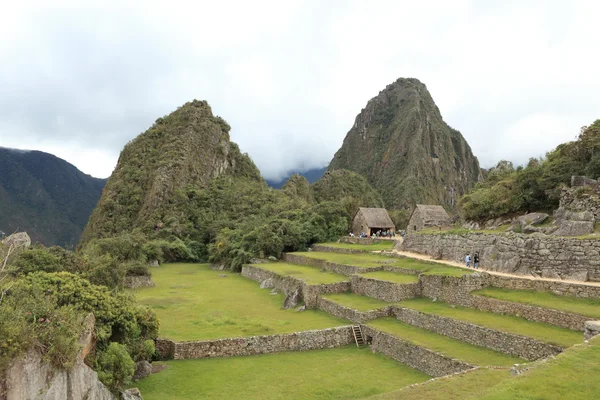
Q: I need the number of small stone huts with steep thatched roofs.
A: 2